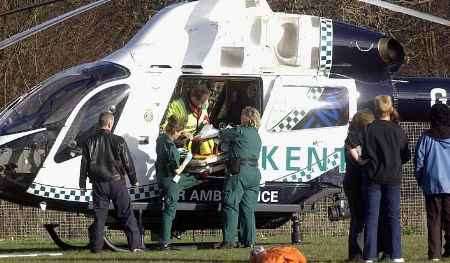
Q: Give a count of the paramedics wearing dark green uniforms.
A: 2